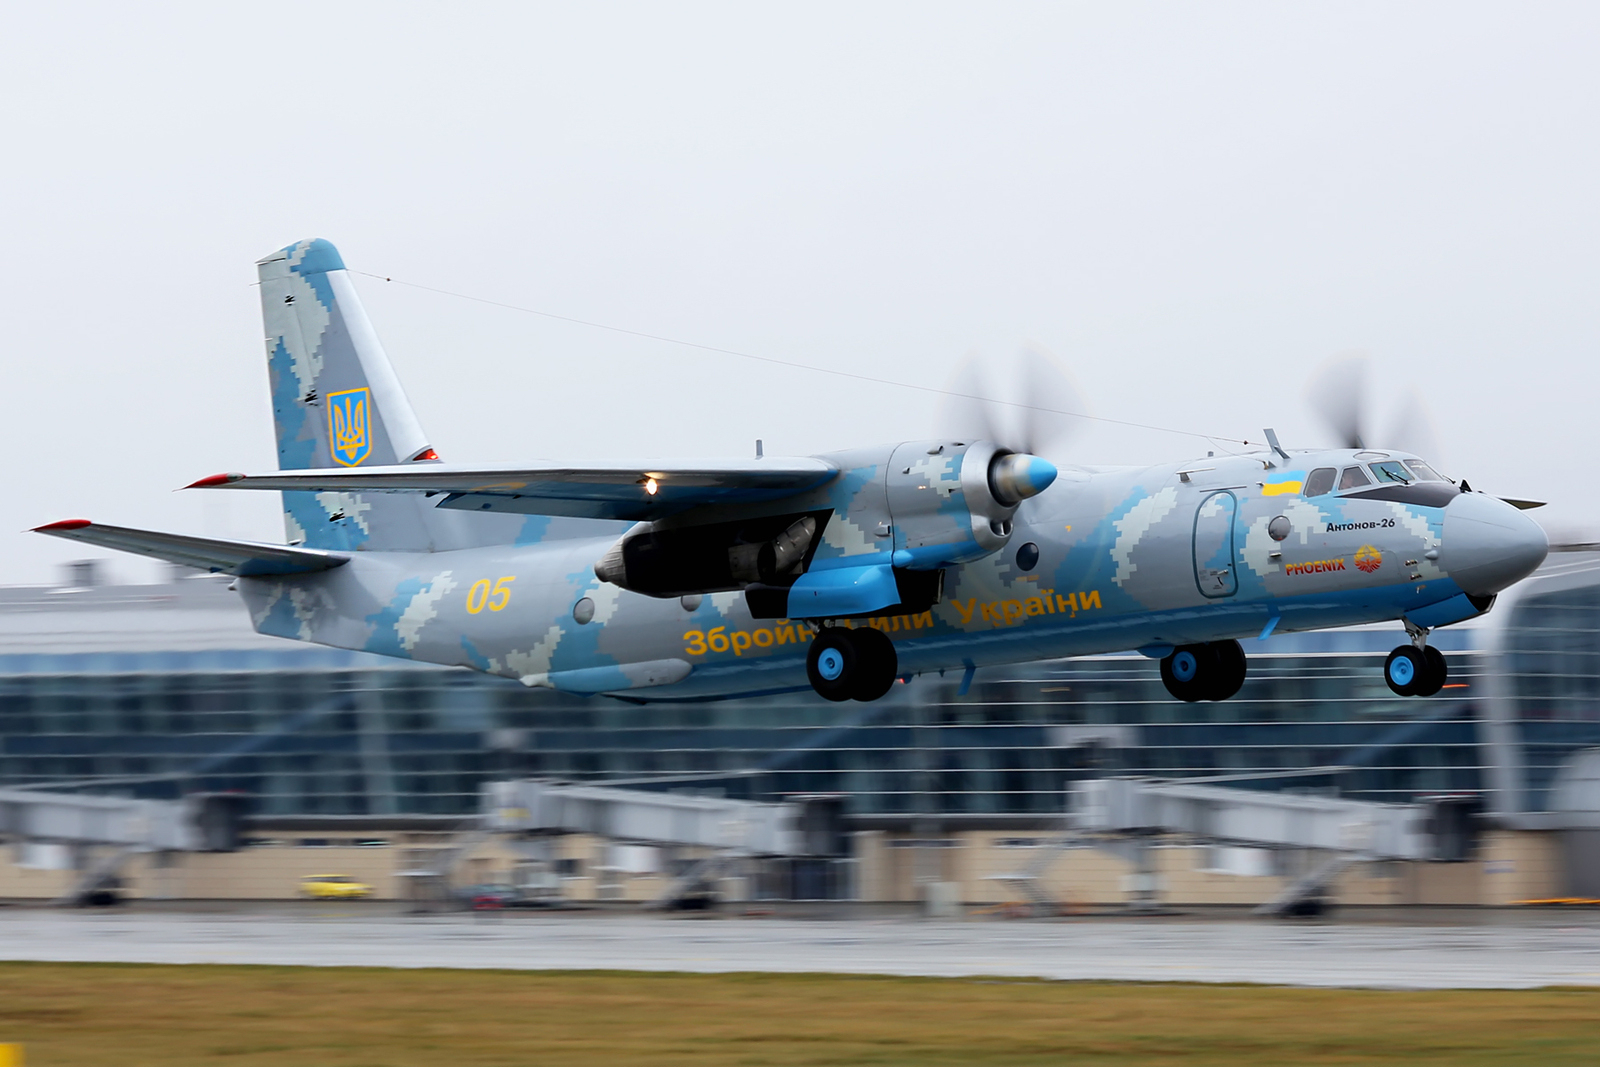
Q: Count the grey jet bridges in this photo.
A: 3